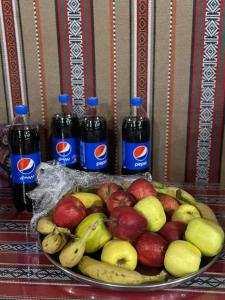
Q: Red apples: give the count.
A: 8